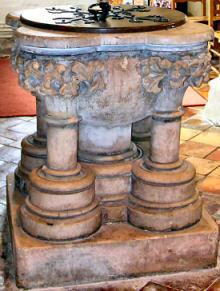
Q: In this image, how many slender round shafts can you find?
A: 4